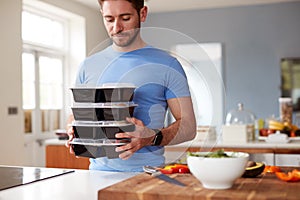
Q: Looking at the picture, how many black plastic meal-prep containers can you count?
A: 4